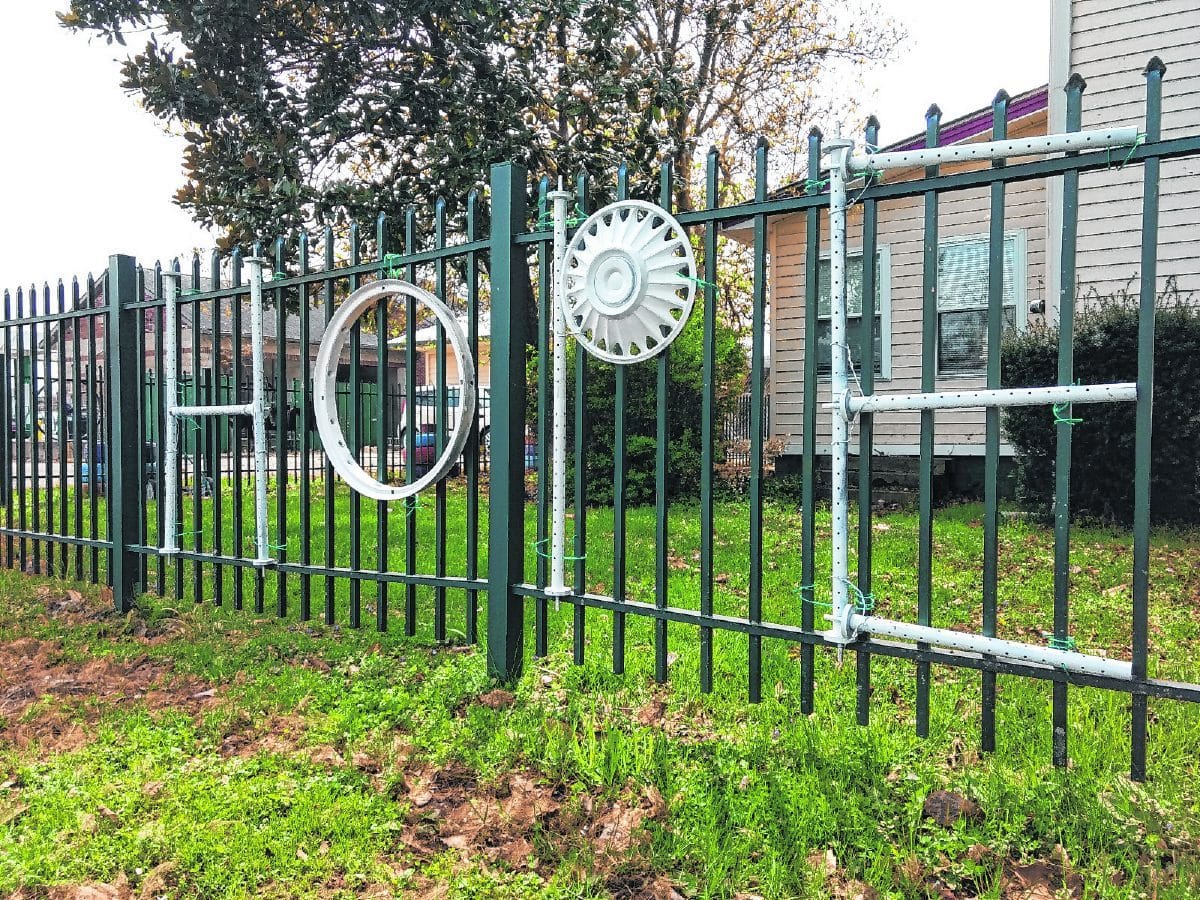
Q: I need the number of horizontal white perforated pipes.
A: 4